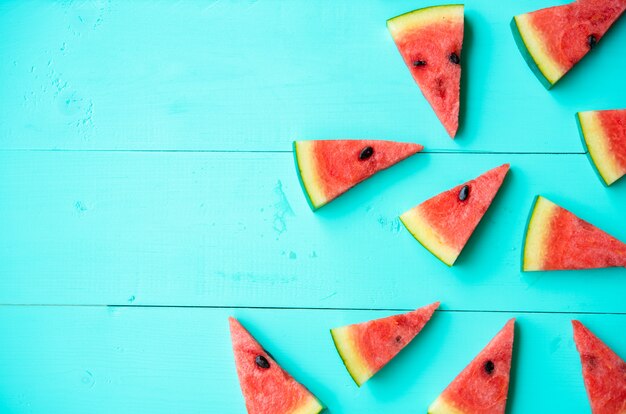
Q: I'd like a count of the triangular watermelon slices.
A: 10